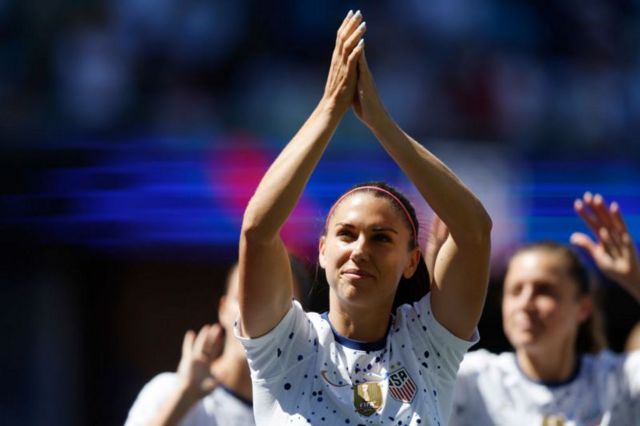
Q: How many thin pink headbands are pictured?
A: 1